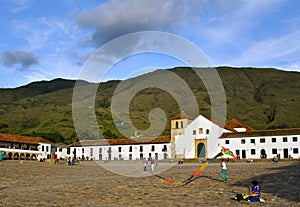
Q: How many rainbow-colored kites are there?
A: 1